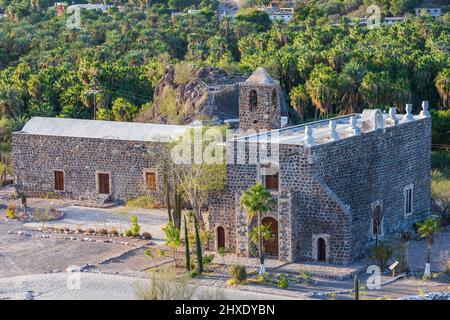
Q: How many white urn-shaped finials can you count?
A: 6